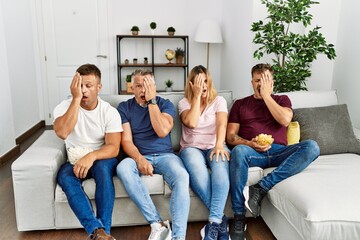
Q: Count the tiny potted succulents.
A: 3